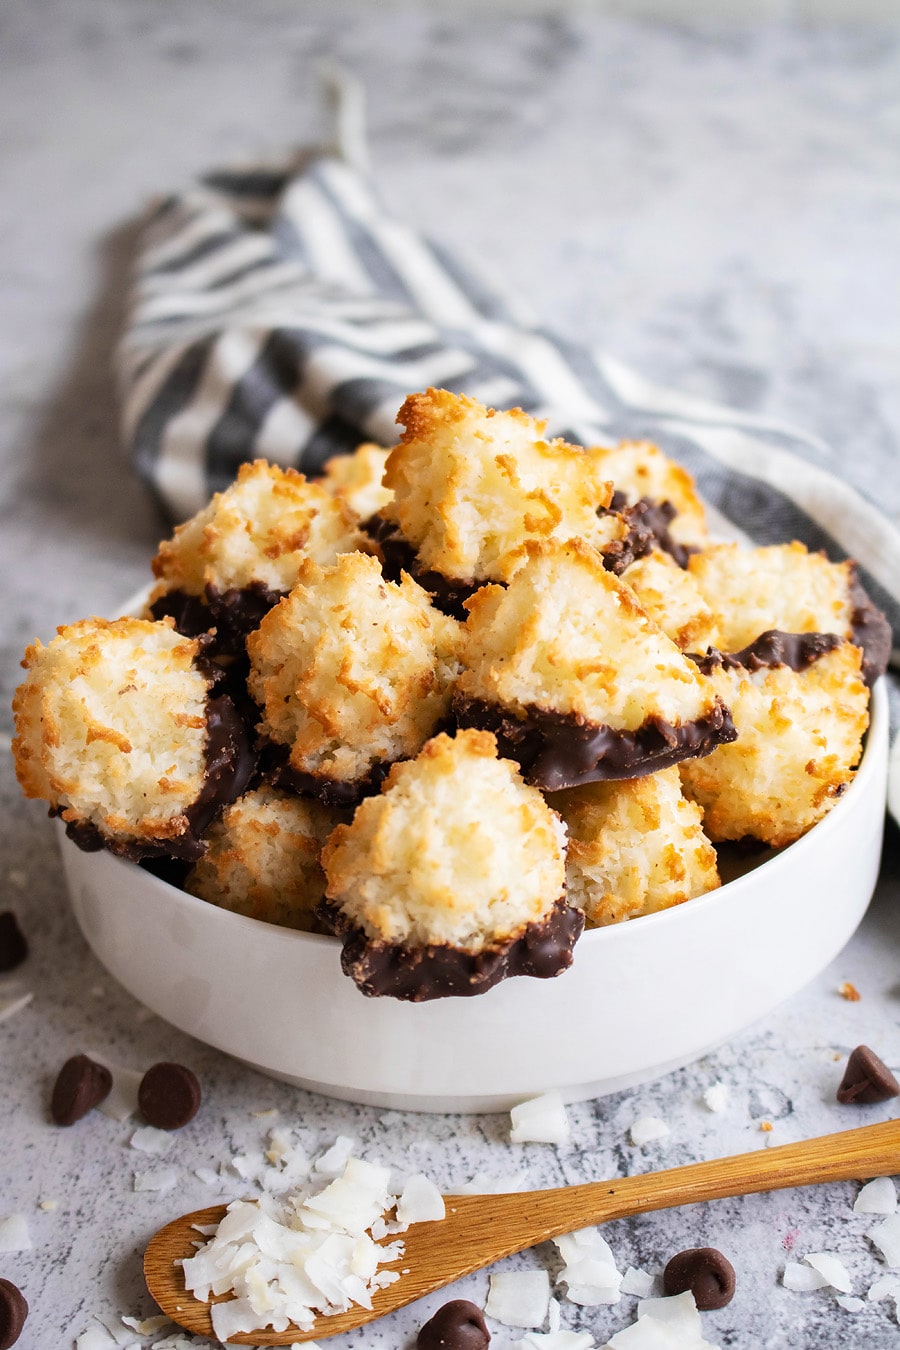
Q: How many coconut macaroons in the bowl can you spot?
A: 13